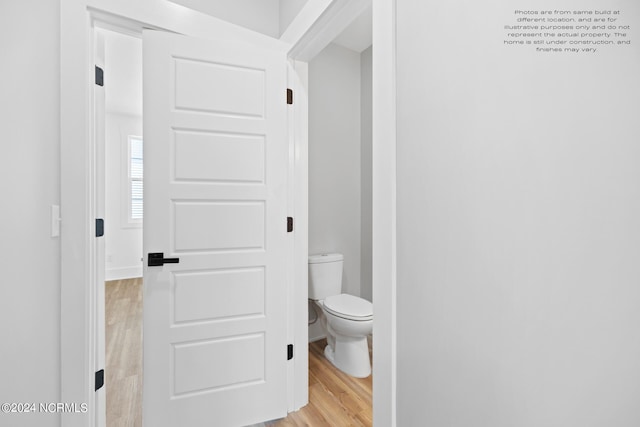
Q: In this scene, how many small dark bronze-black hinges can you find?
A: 6